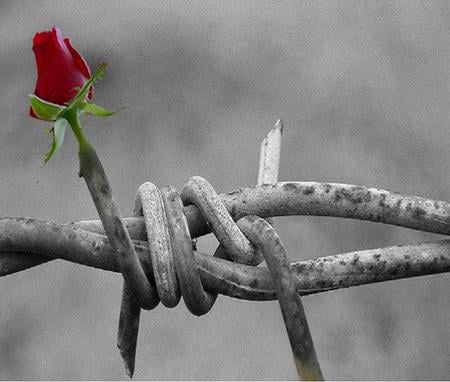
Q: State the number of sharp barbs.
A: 2